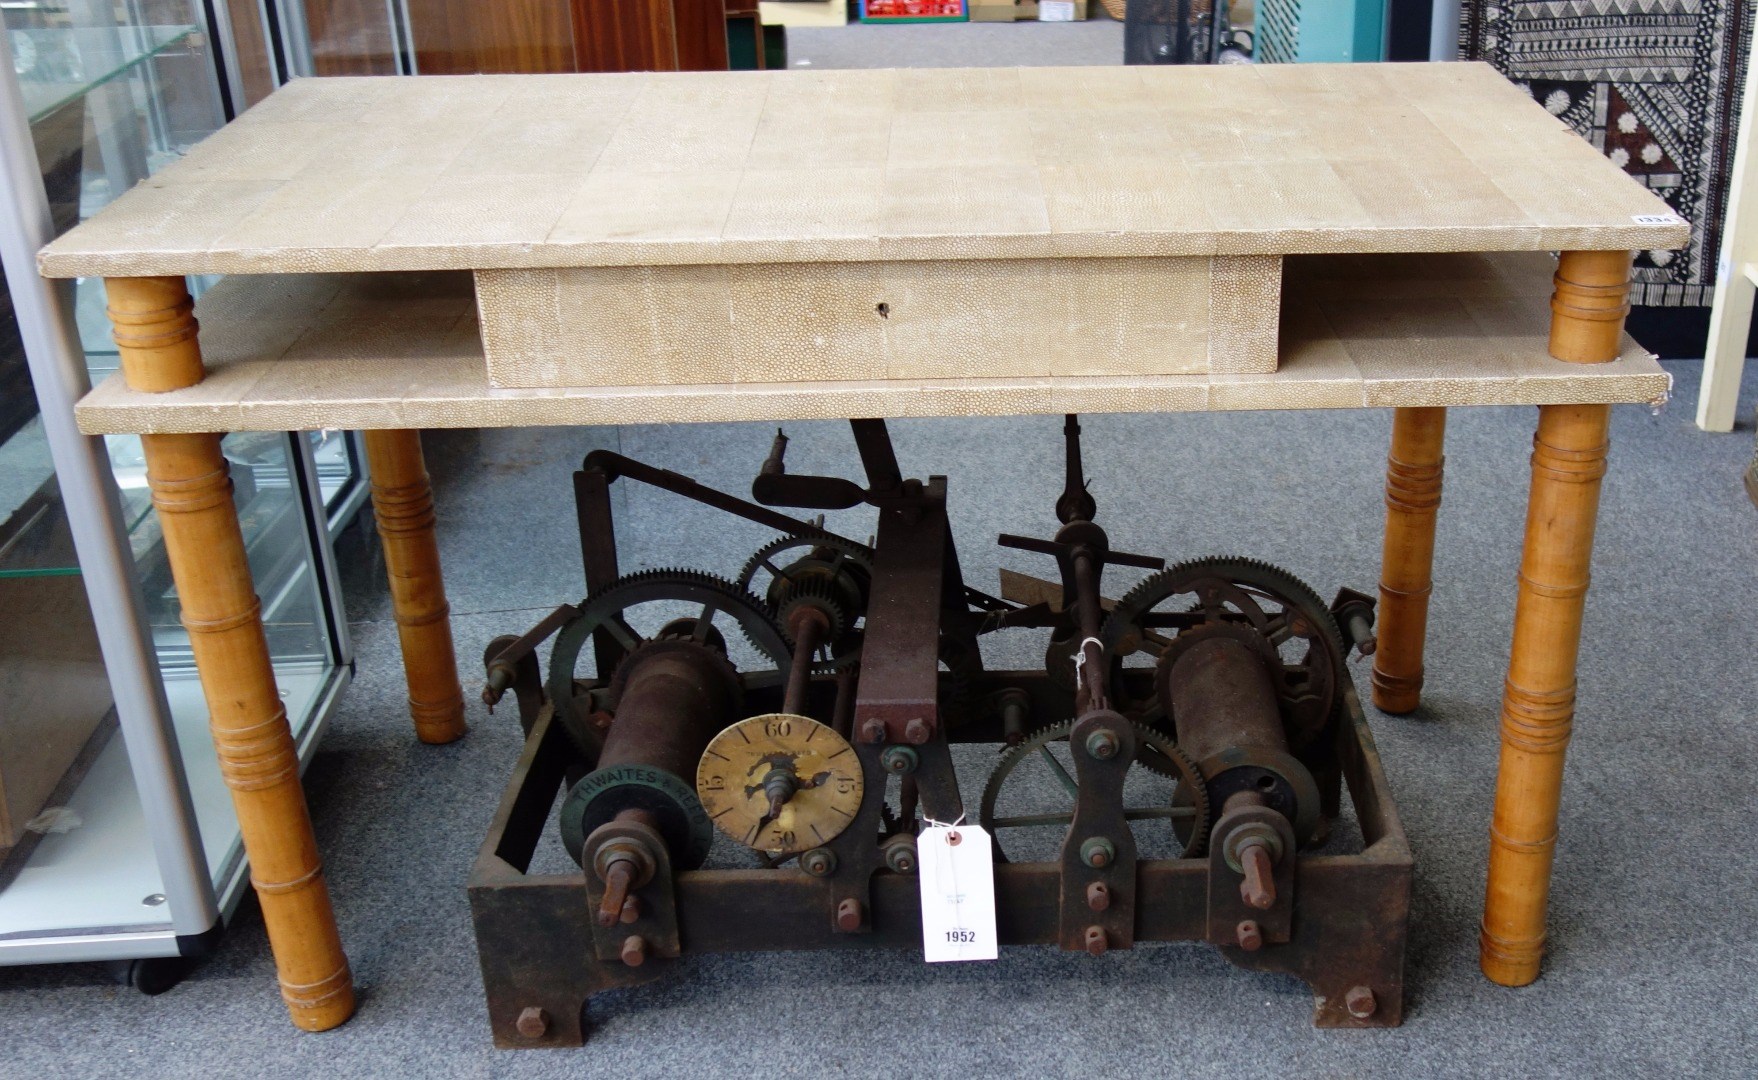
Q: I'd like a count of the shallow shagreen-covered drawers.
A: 1